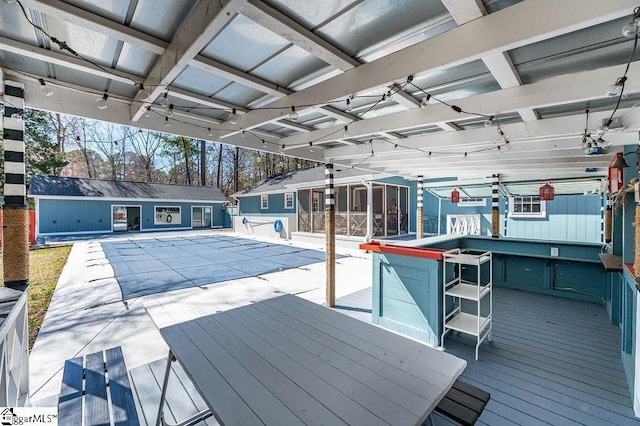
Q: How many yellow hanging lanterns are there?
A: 0